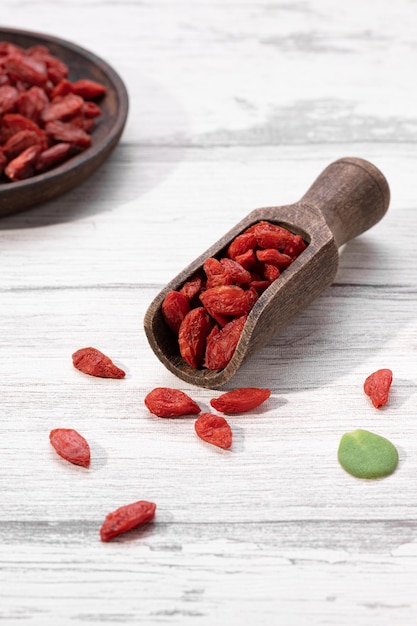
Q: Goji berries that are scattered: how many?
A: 7